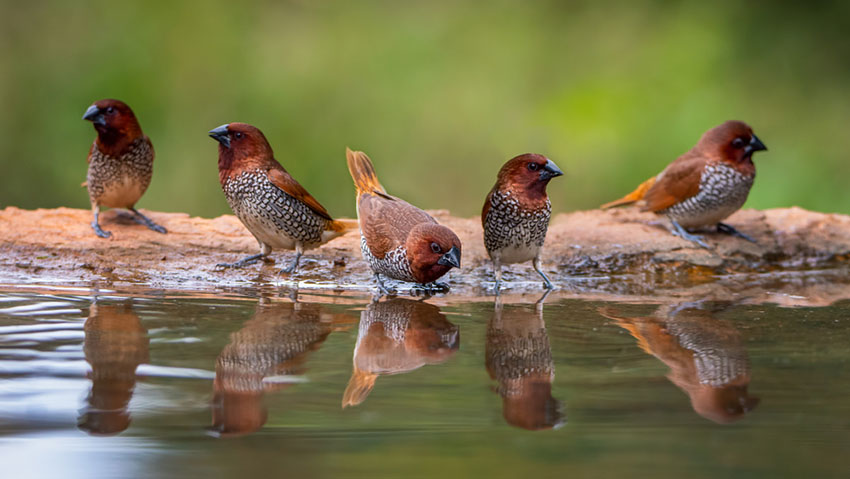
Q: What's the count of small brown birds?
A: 5